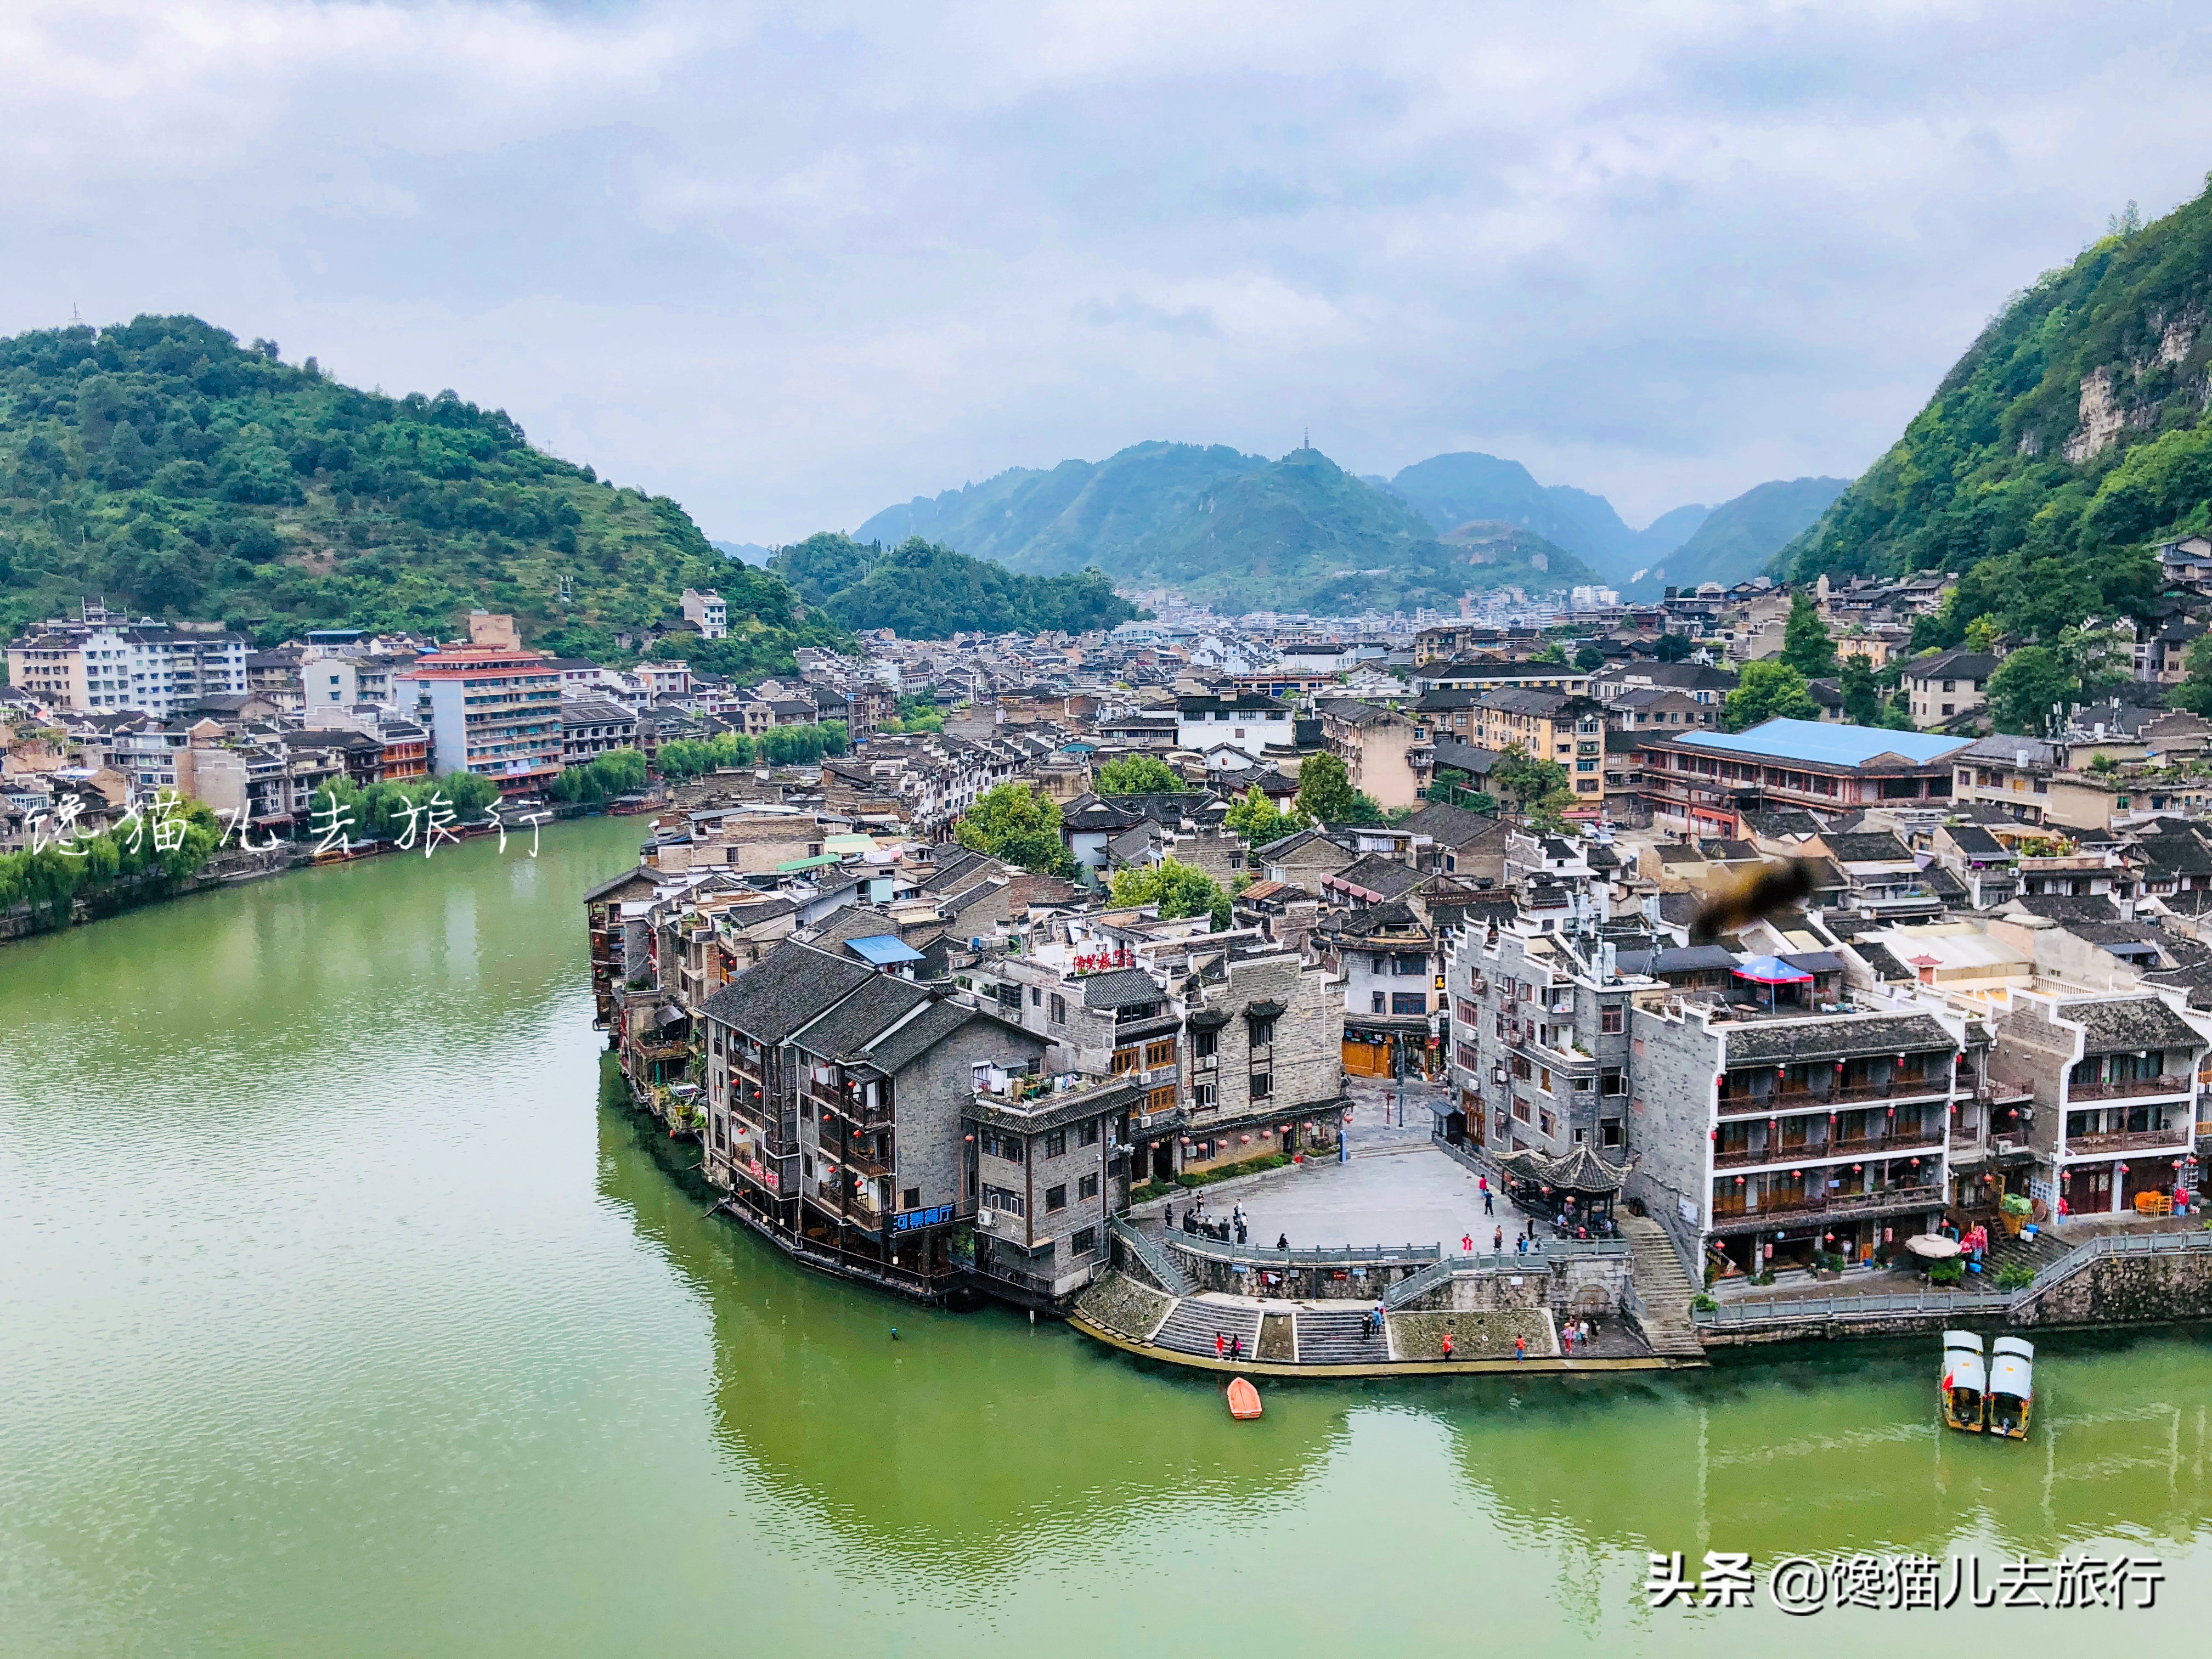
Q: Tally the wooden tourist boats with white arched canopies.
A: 2